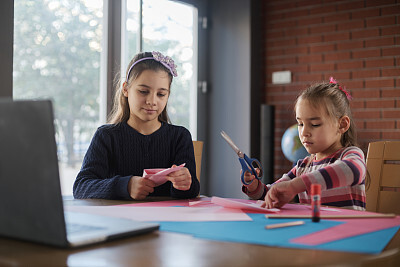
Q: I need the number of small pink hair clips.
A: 2